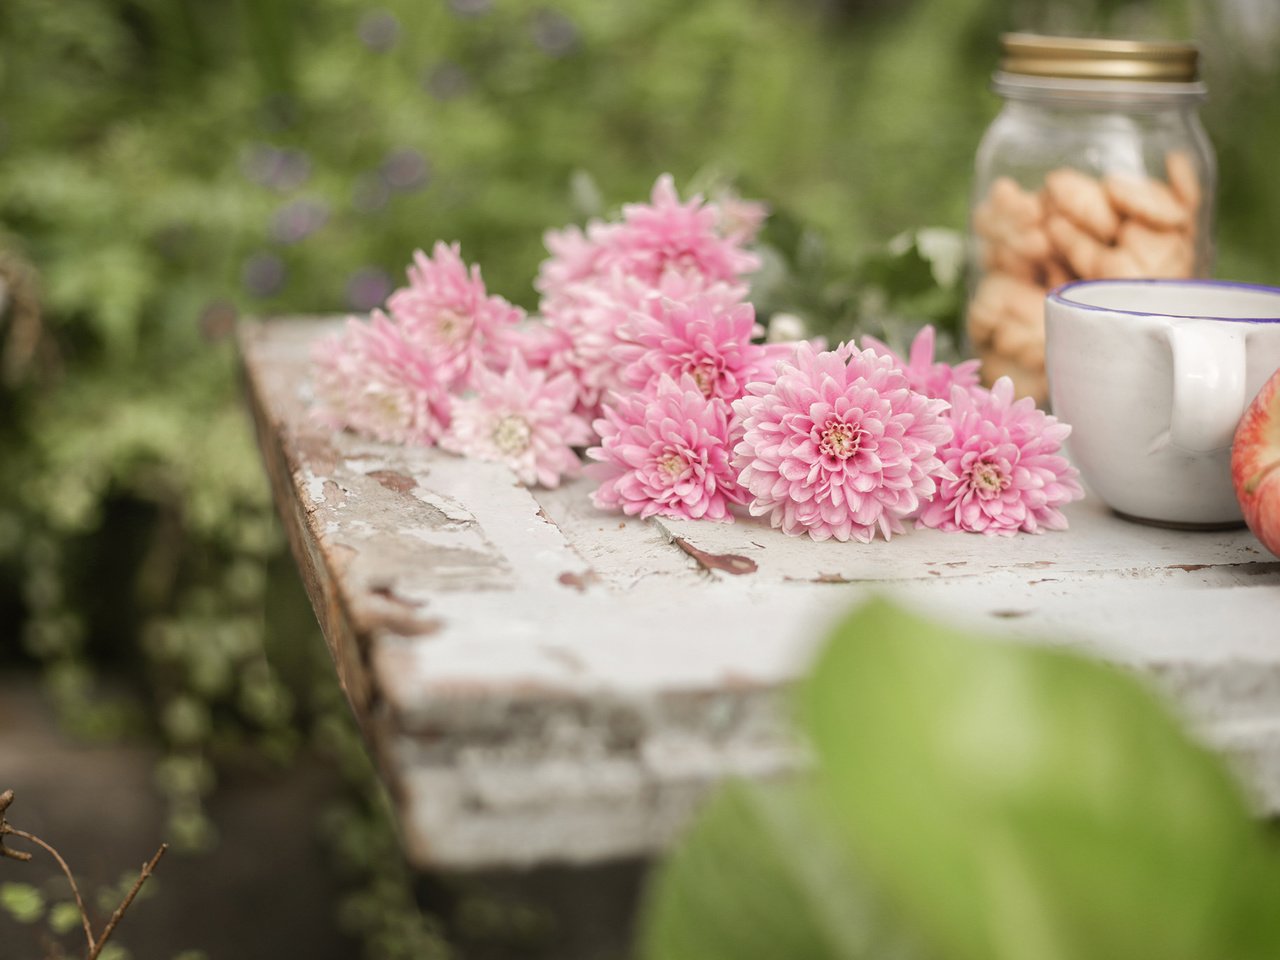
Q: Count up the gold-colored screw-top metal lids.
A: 1